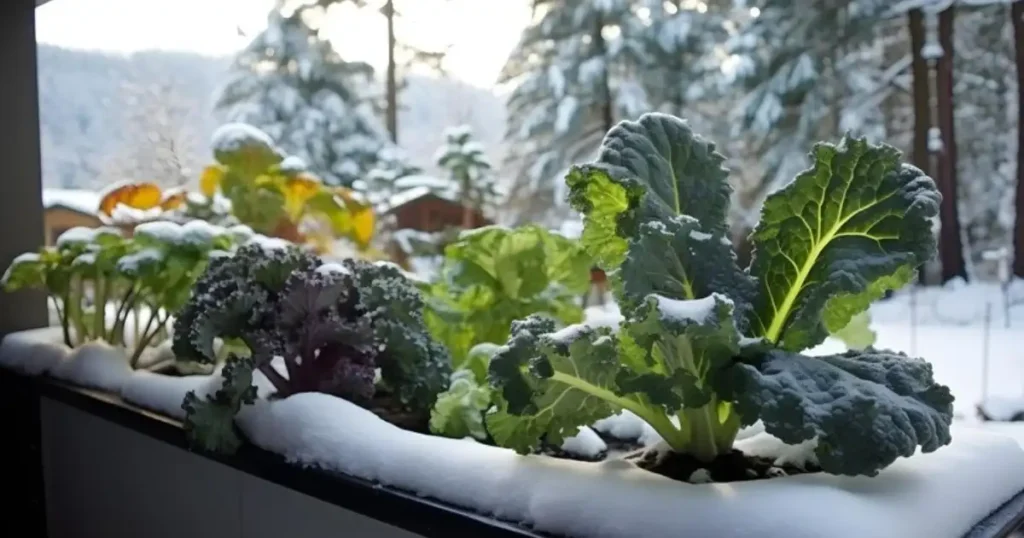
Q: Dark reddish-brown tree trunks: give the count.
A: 3